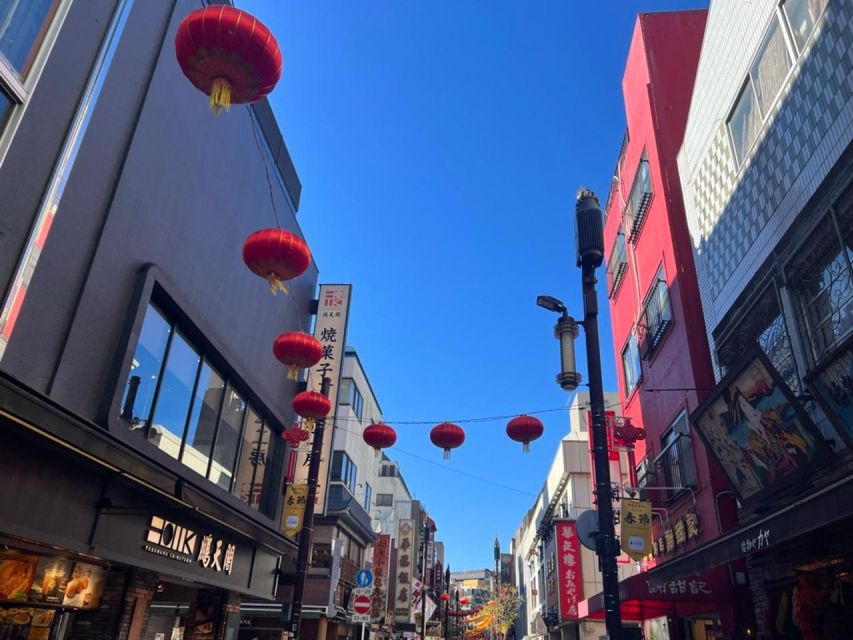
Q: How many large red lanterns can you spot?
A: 7